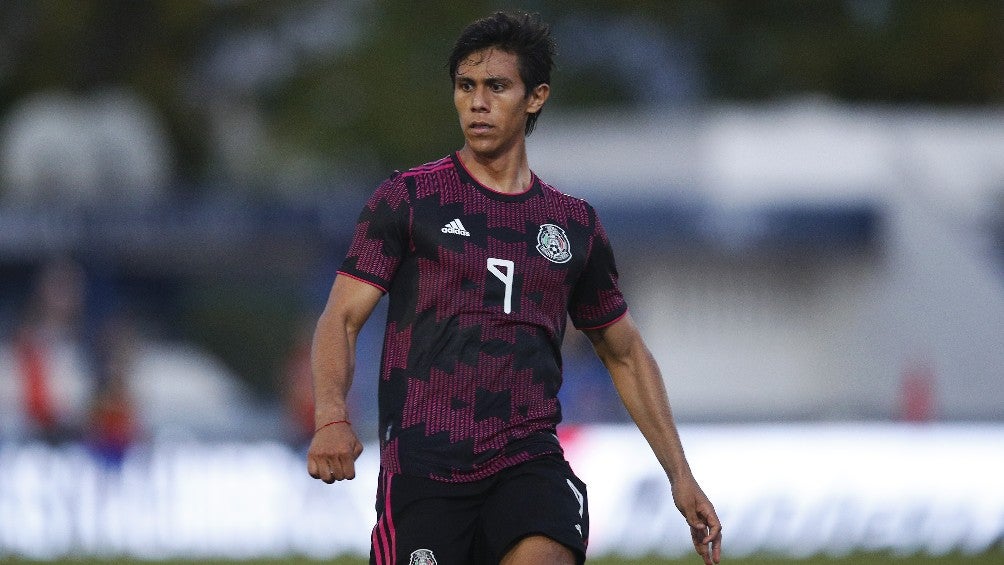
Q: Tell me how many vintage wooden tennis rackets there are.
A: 0